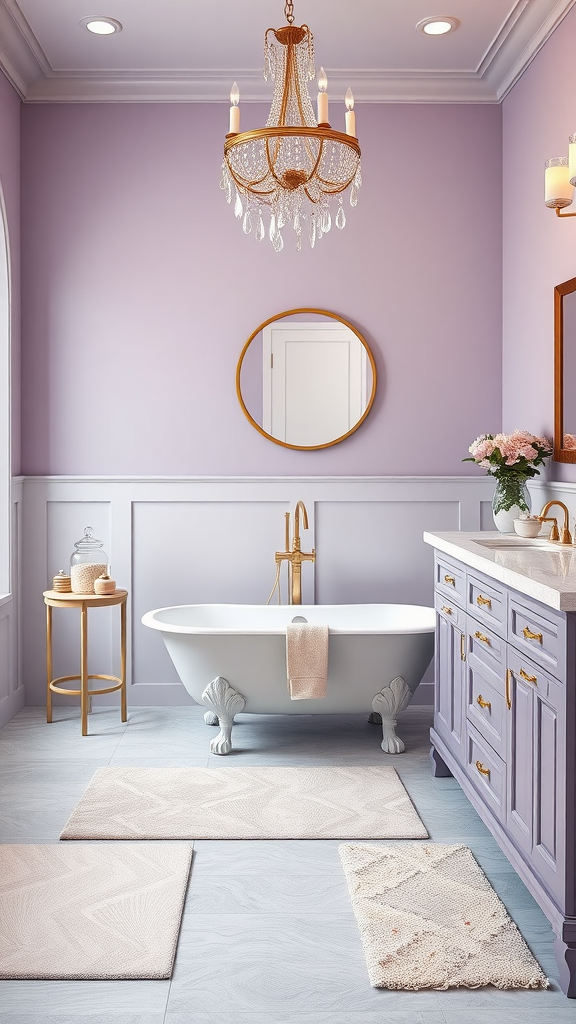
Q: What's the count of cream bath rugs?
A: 3